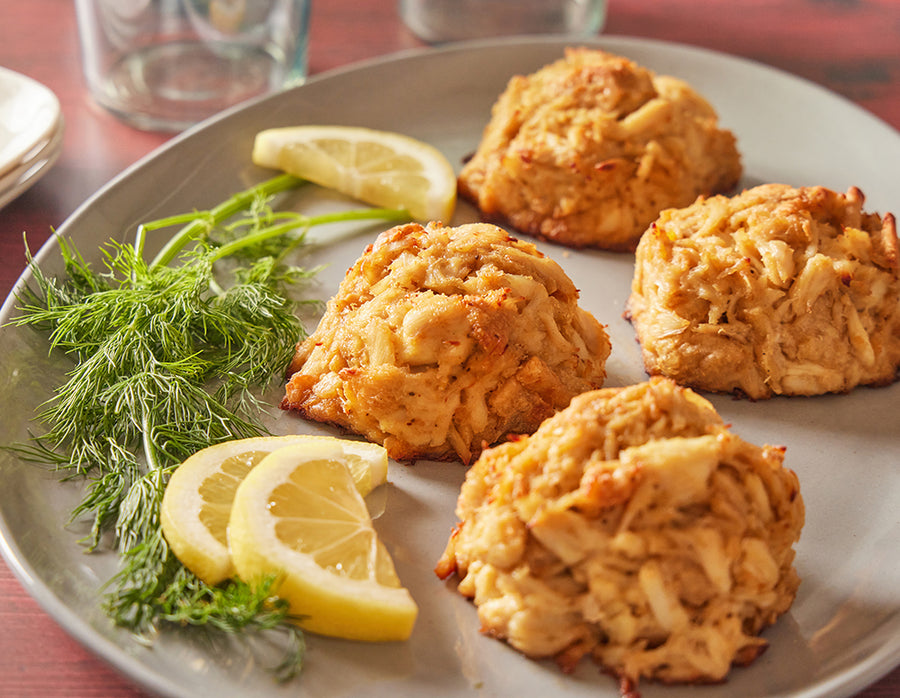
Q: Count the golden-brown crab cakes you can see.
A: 4